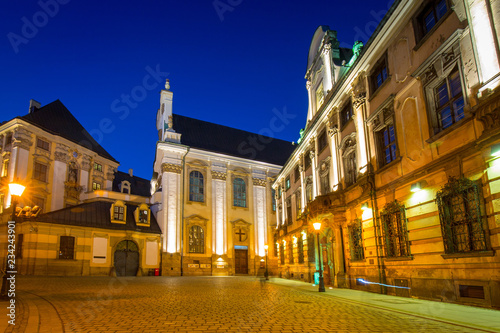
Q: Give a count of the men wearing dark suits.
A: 0